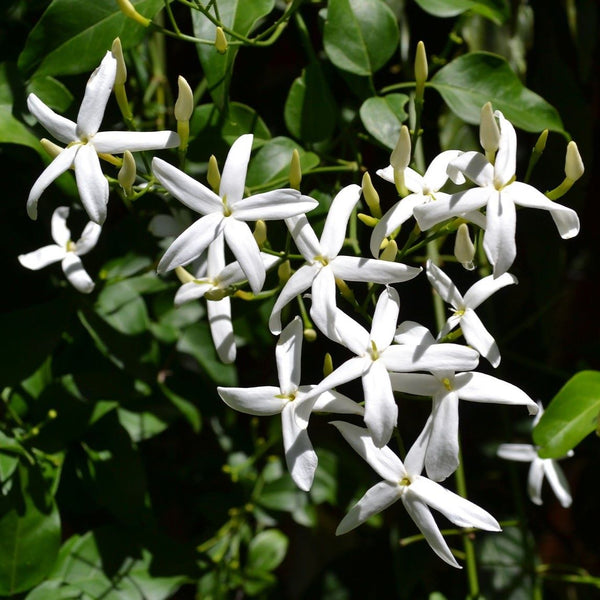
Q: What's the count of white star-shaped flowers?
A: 13